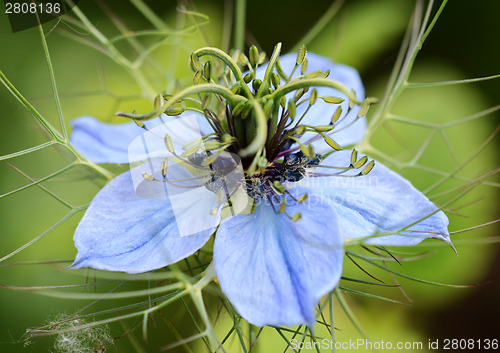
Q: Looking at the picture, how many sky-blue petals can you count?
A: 5